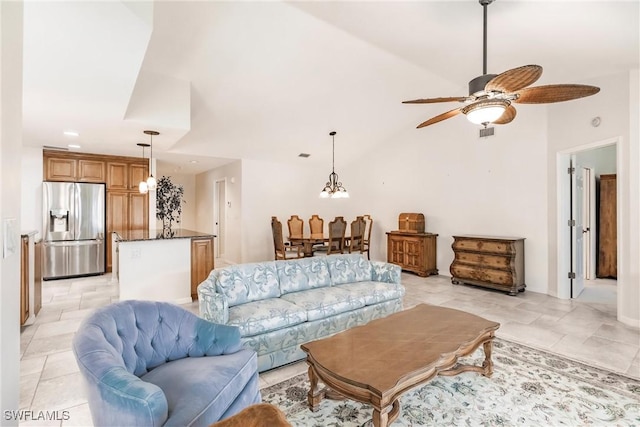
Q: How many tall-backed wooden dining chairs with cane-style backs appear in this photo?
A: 6